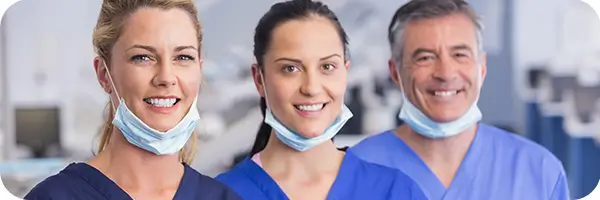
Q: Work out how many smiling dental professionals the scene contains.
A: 3